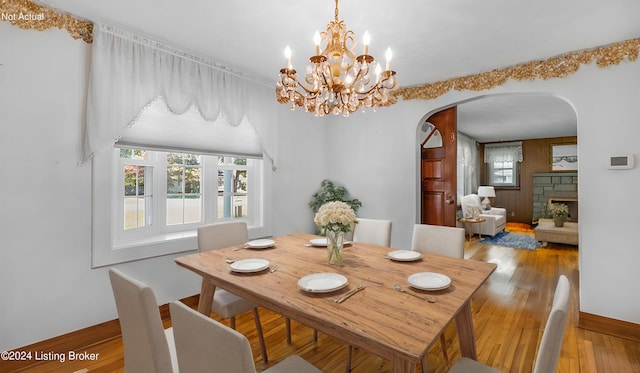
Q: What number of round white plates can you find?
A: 6